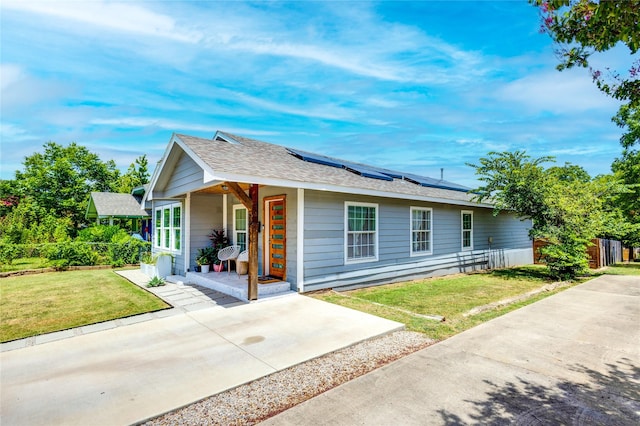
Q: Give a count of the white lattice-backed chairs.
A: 2